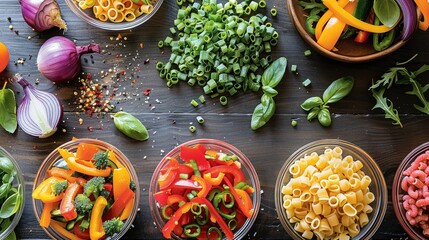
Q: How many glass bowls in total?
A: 6